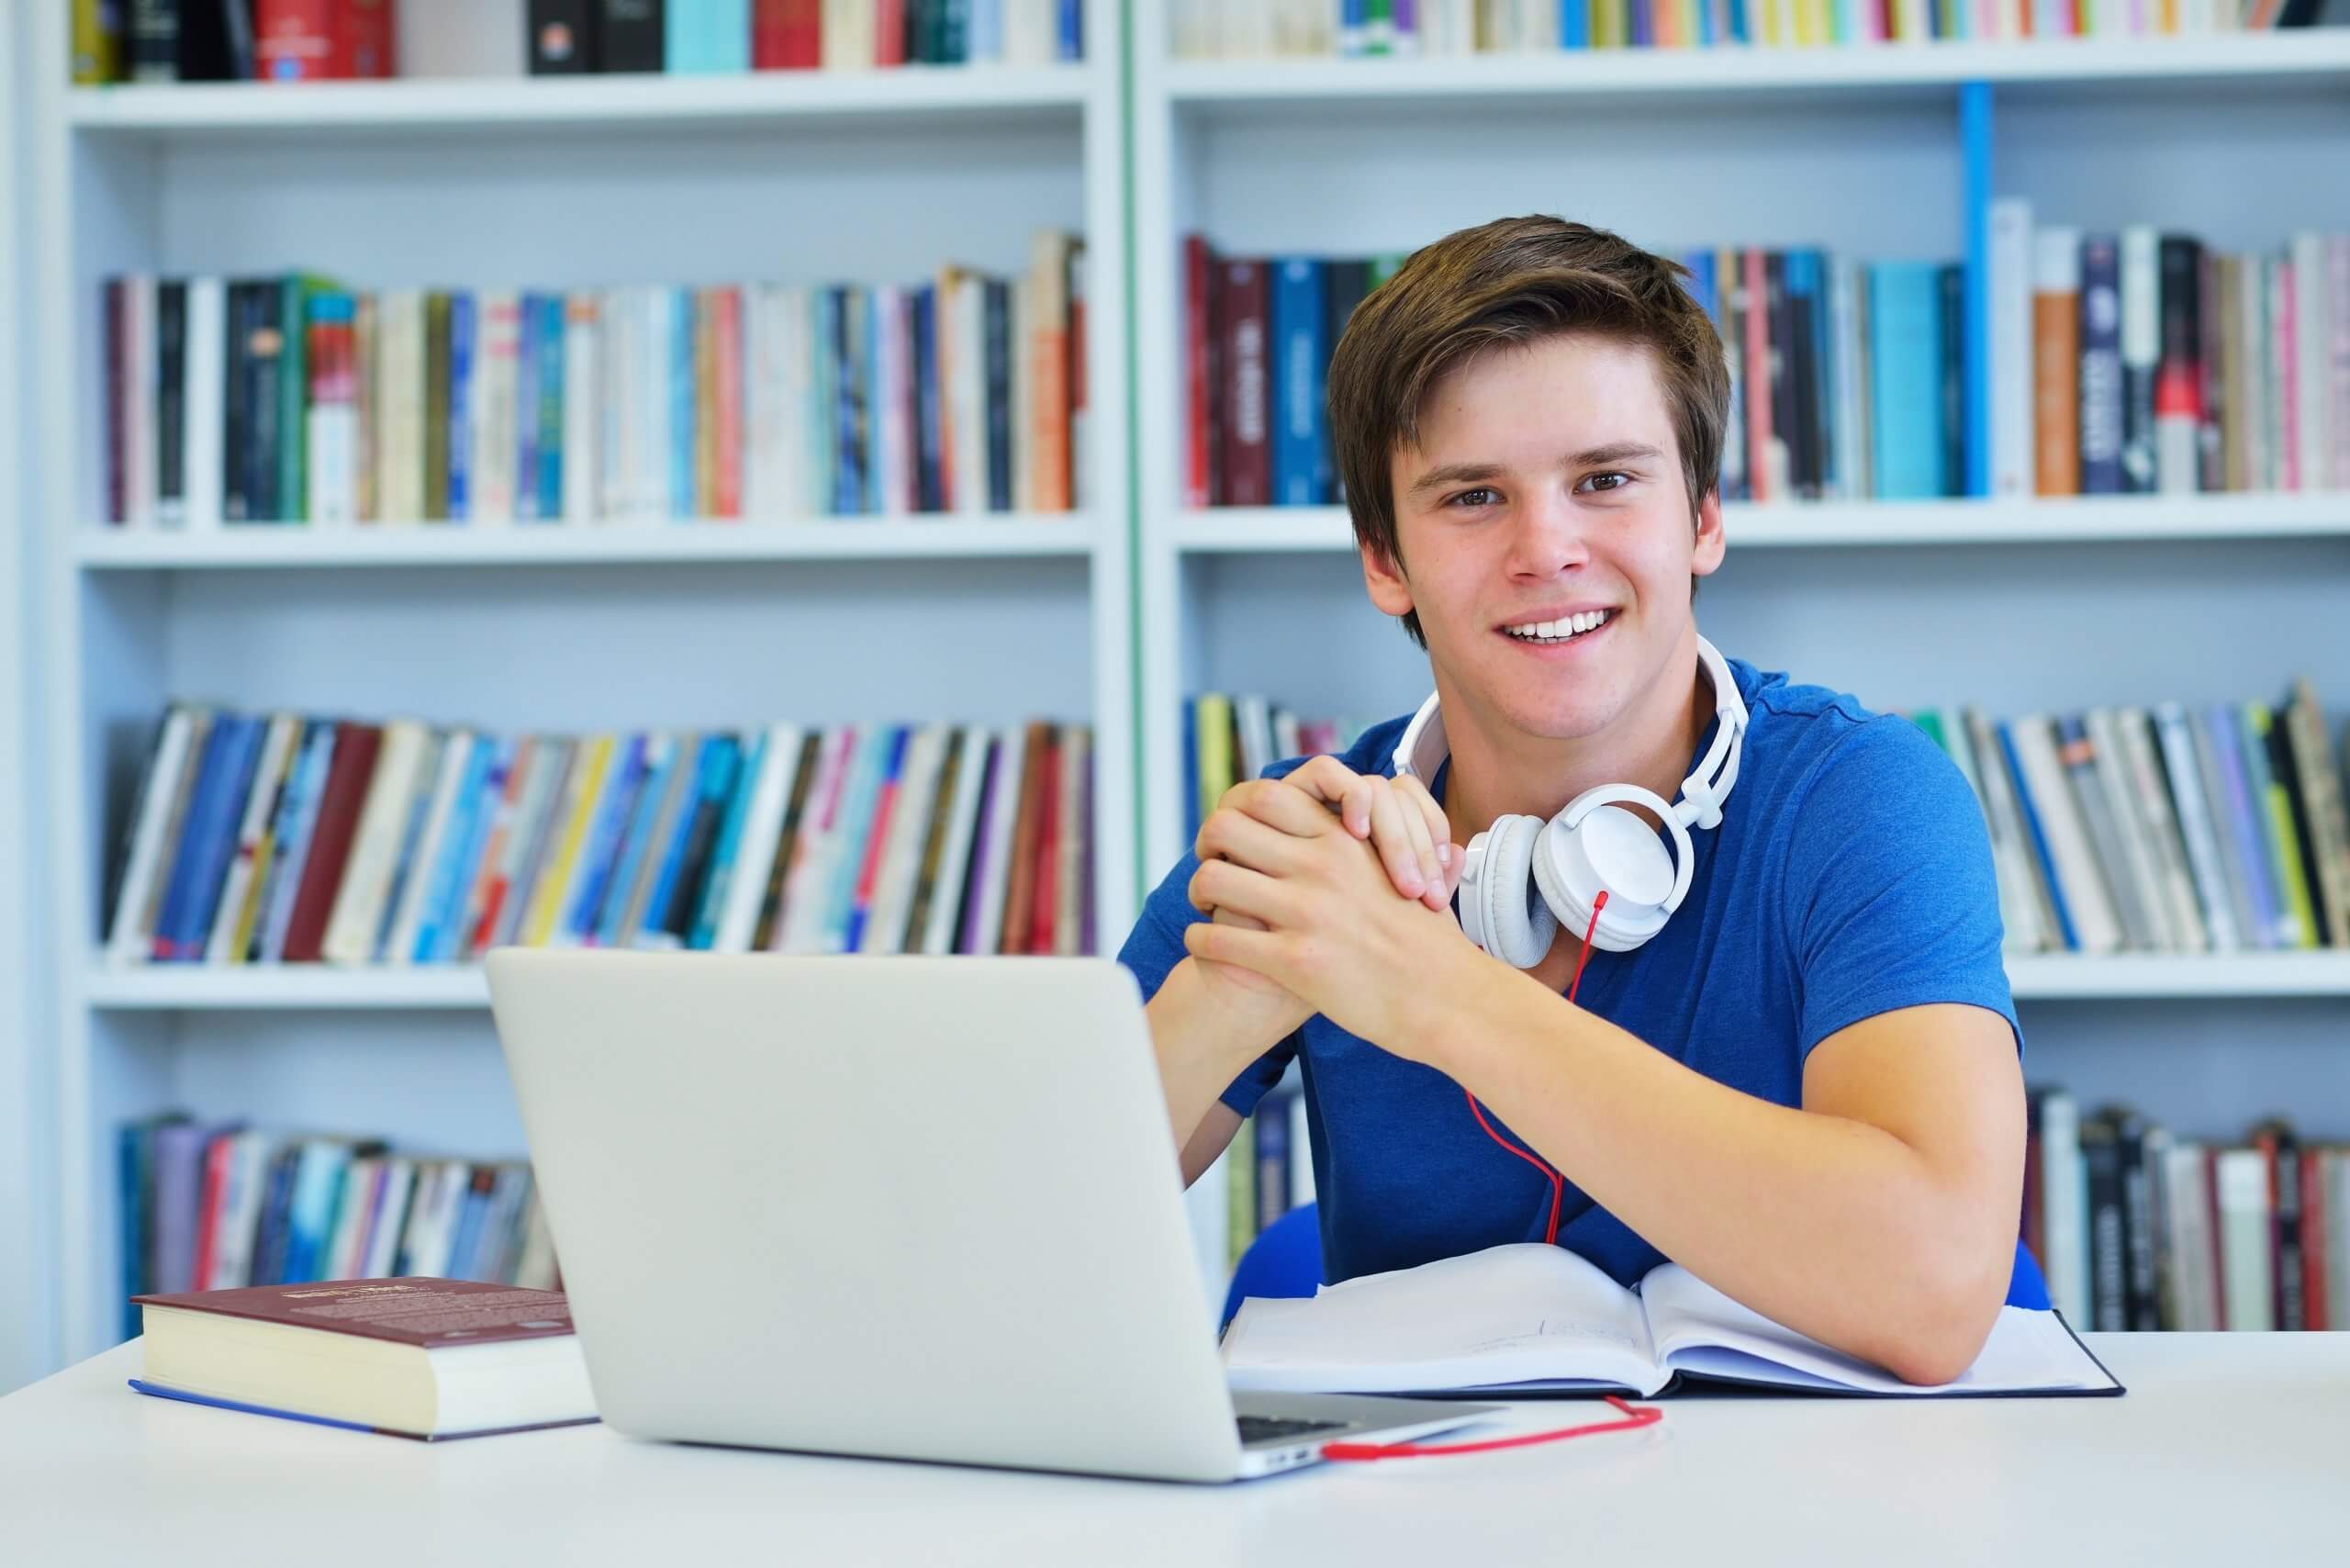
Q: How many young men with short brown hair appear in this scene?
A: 1